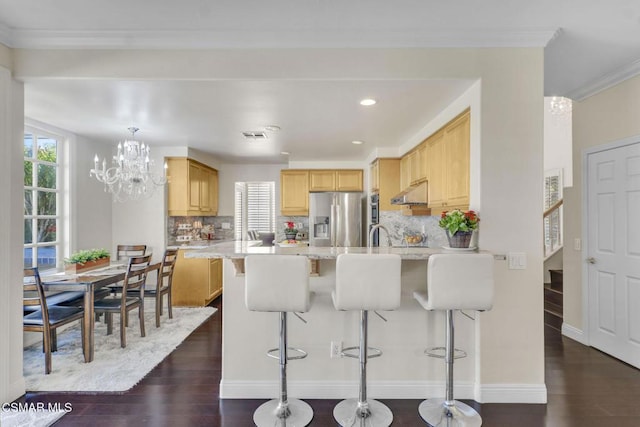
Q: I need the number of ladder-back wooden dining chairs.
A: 4